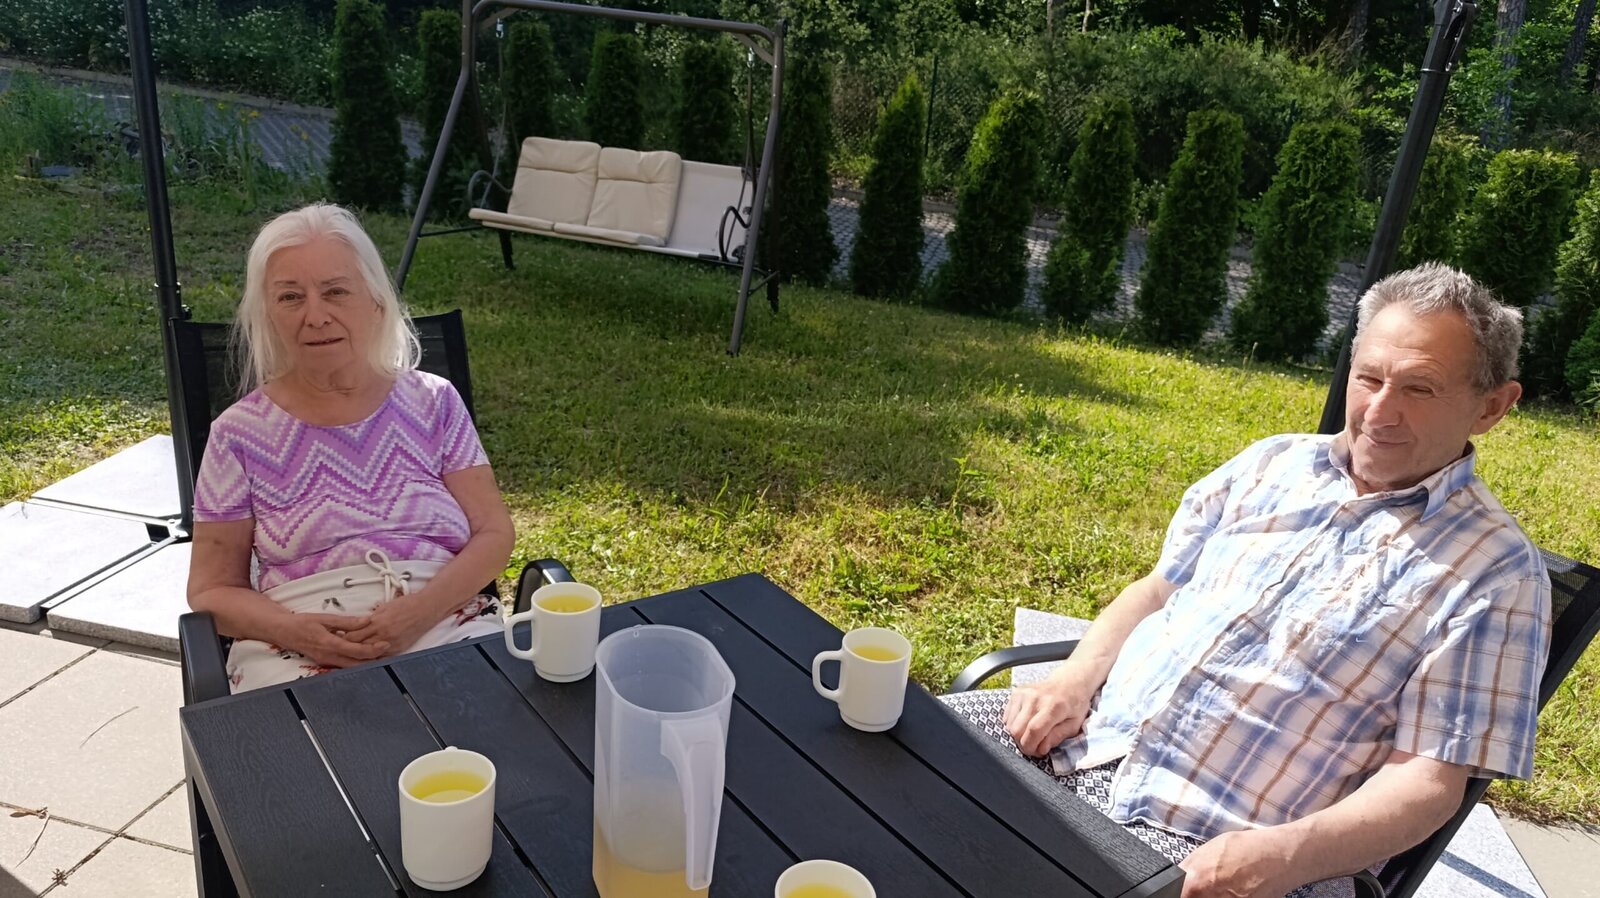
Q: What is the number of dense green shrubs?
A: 14